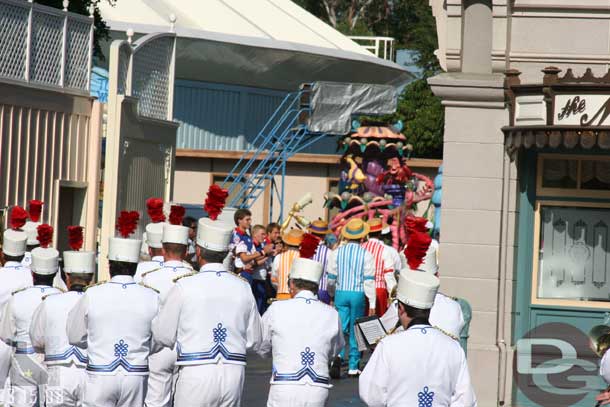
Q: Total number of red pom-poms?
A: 11